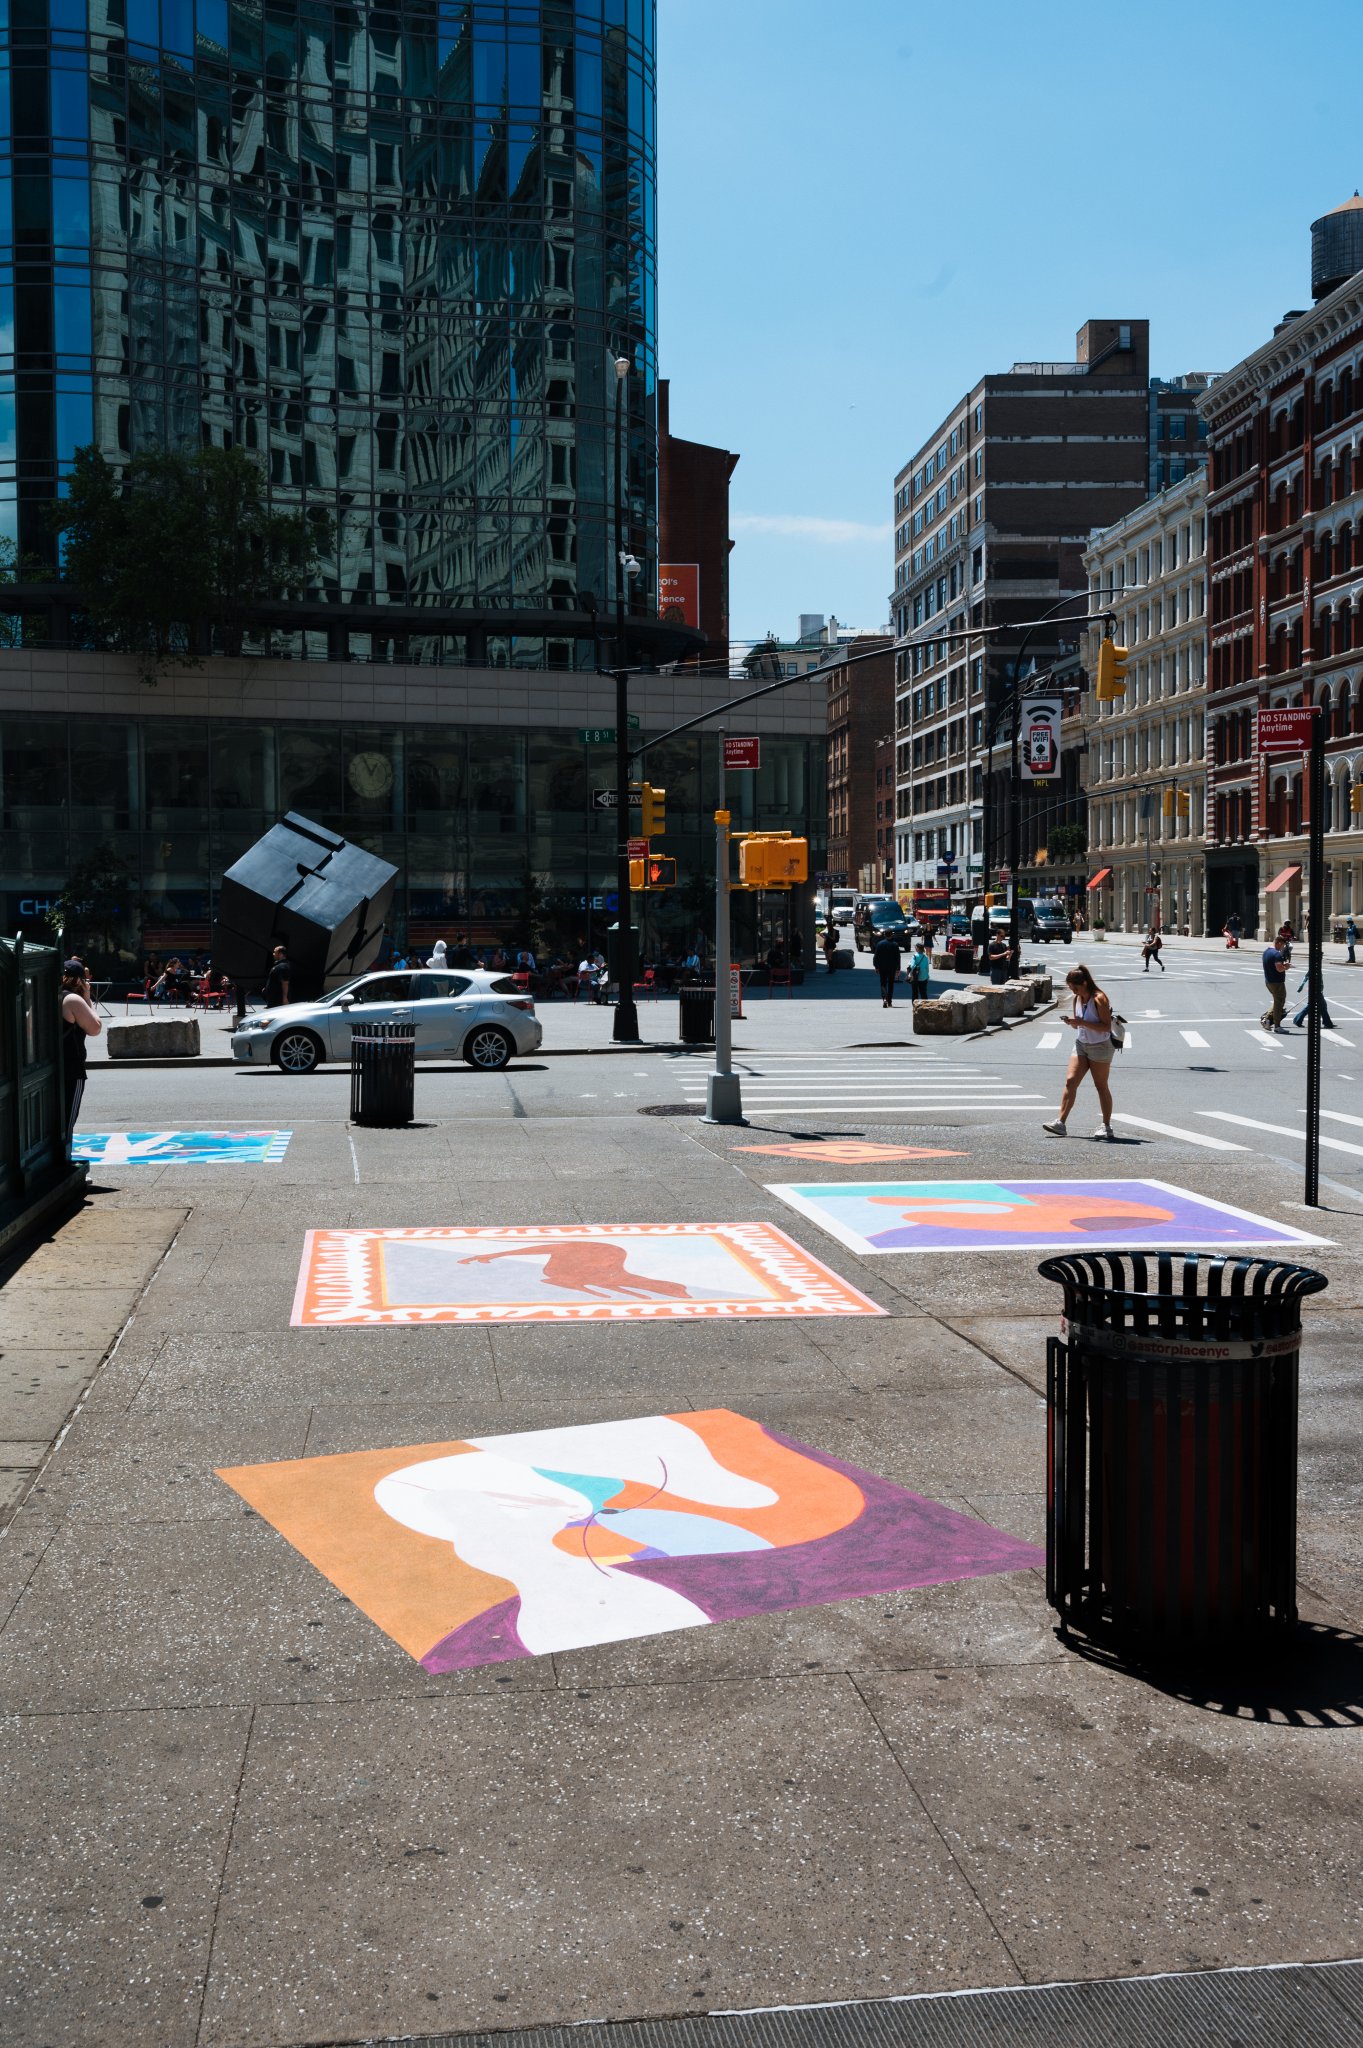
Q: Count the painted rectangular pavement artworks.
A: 5